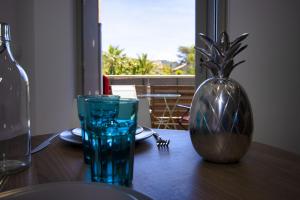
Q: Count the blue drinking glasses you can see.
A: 2